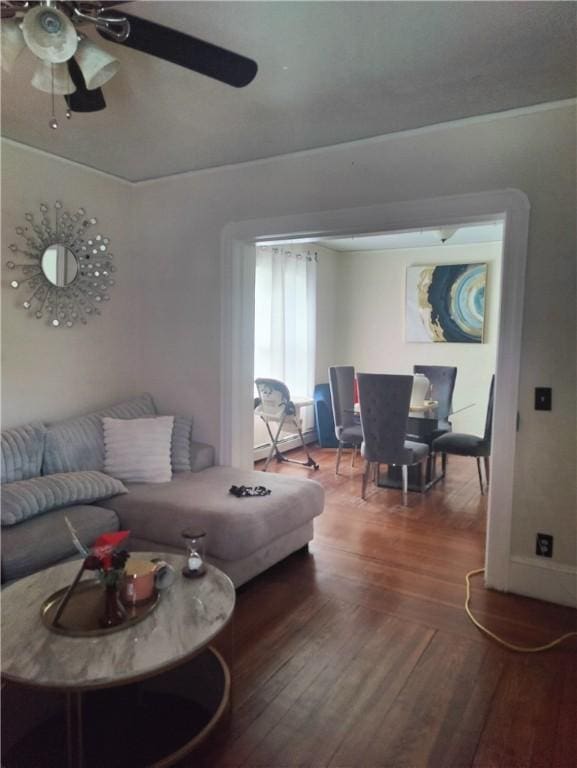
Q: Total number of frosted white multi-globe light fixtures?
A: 1